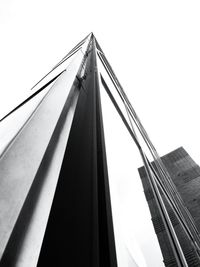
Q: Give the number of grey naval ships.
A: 0